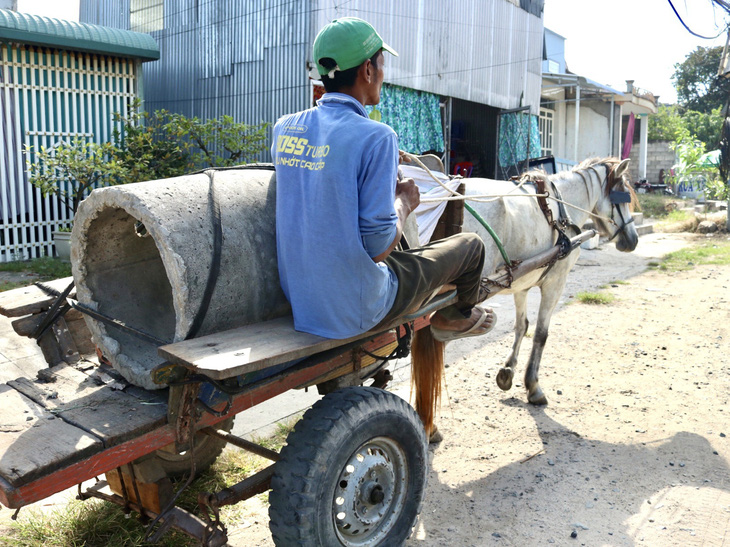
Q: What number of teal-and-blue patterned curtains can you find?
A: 2